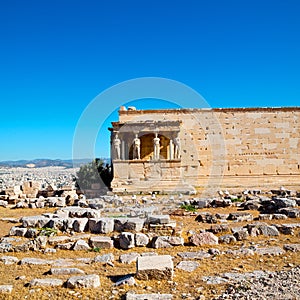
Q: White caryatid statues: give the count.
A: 4